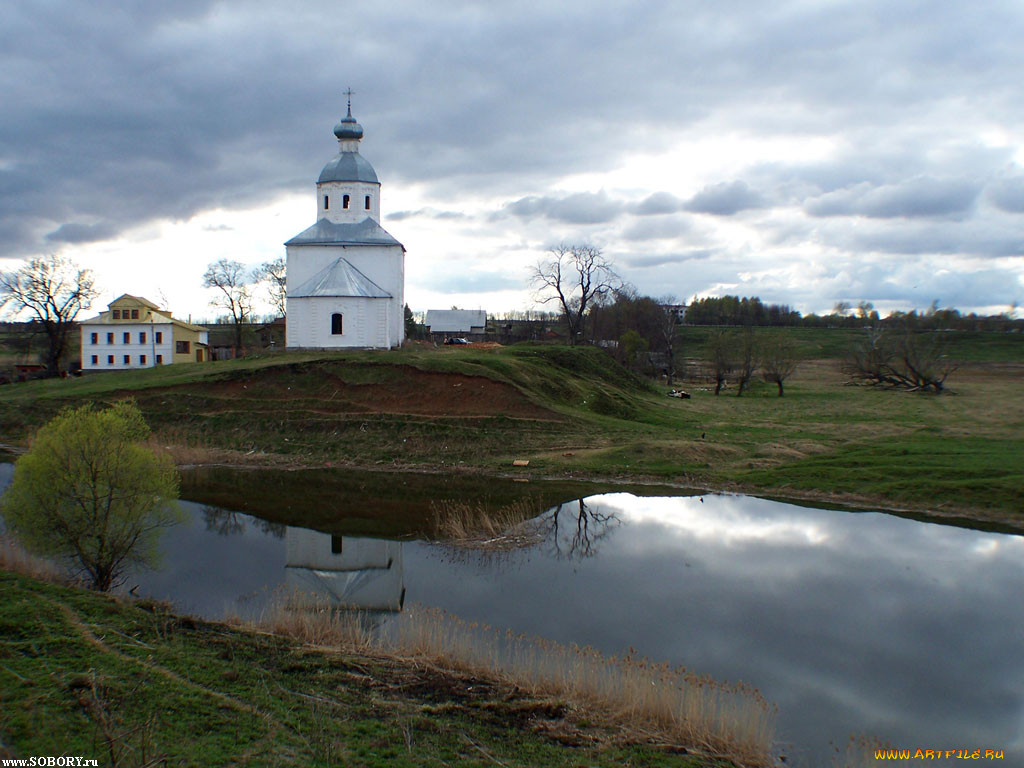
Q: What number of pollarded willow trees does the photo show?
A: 3